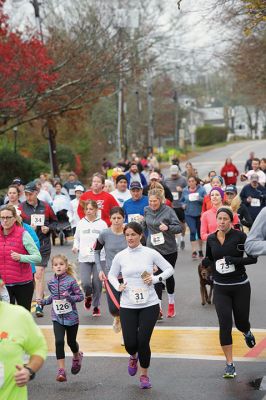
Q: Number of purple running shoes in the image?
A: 4